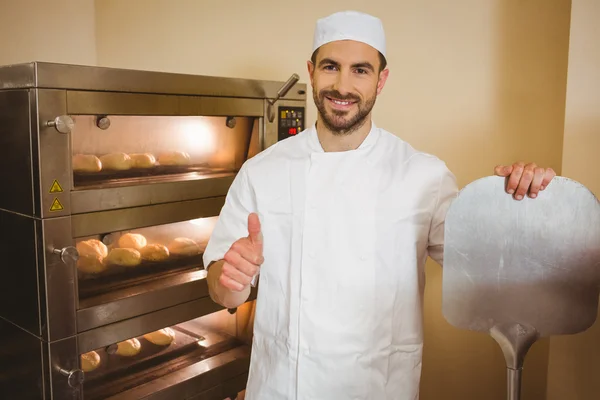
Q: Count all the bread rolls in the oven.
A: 13